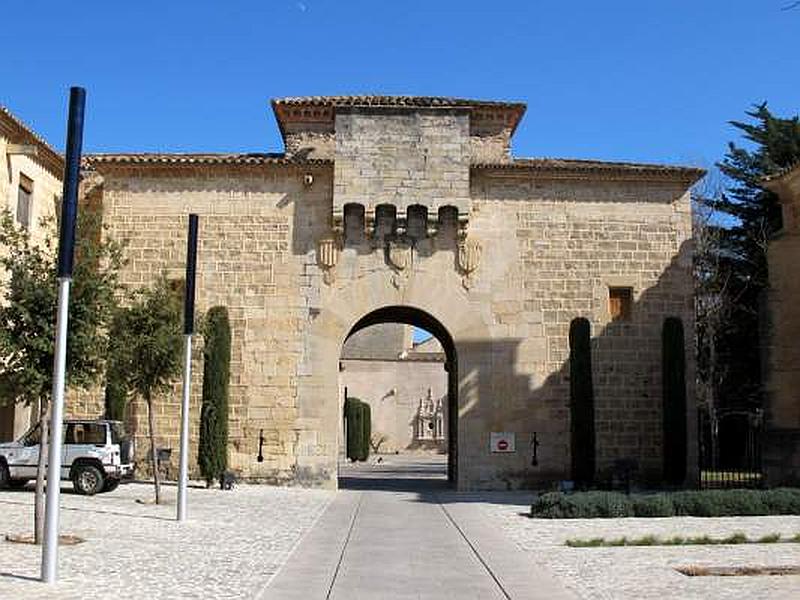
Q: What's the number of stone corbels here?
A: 5